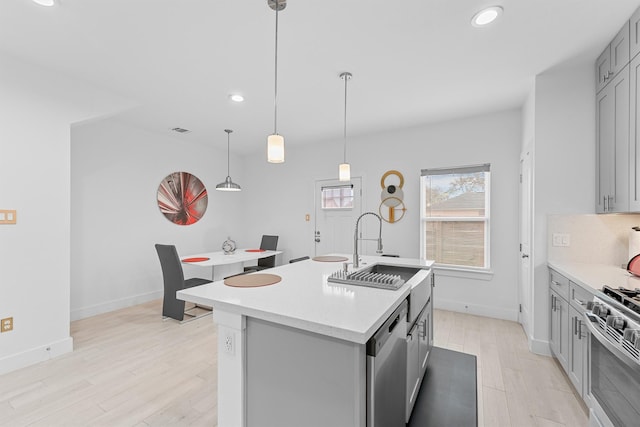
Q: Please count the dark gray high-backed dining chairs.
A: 2